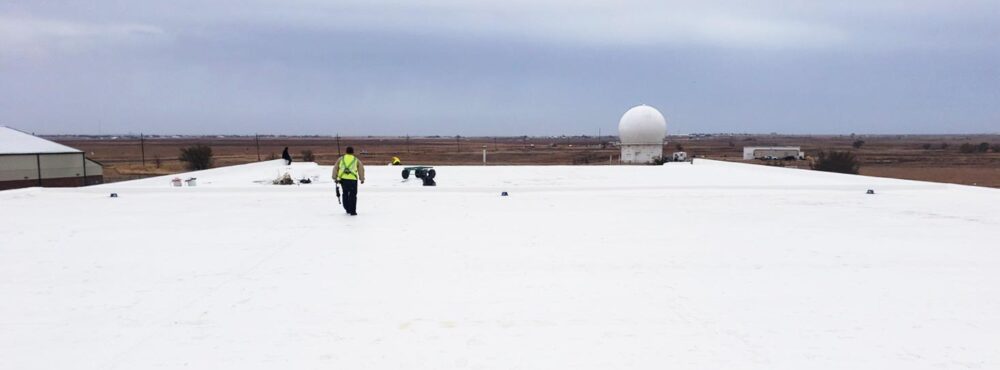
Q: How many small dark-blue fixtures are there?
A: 3